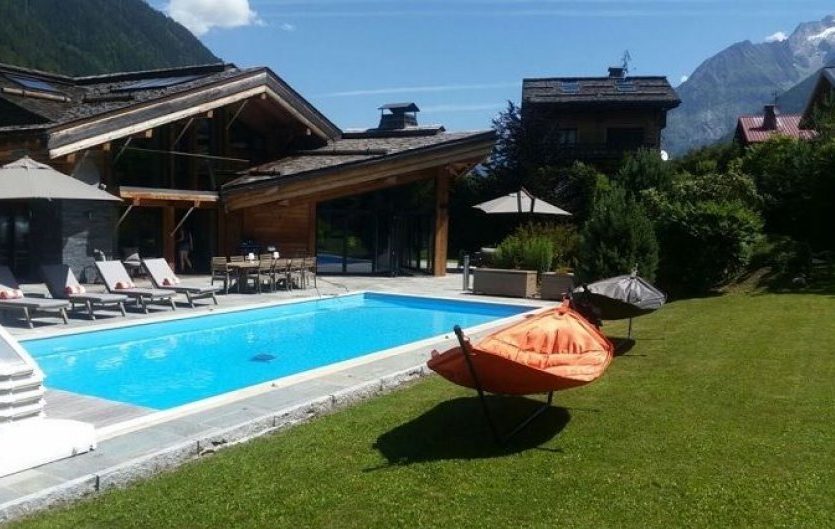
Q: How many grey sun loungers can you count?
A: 4